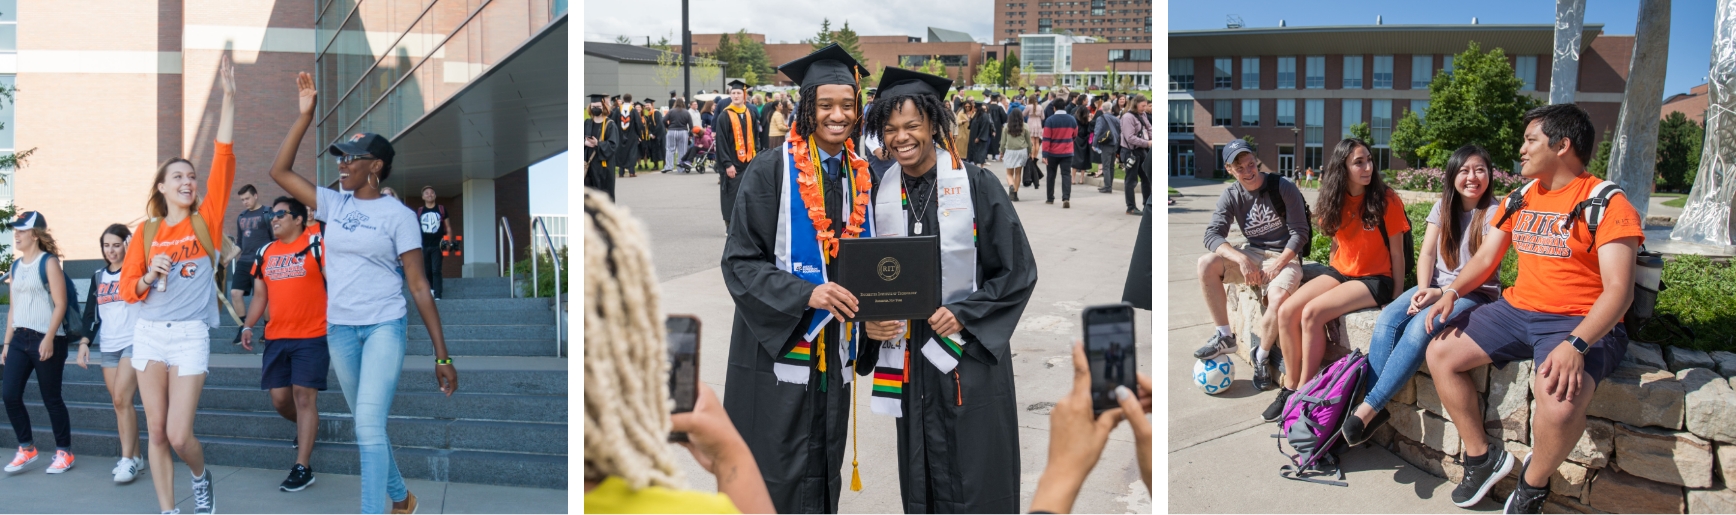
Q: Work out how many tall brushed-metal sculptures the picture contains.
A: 3